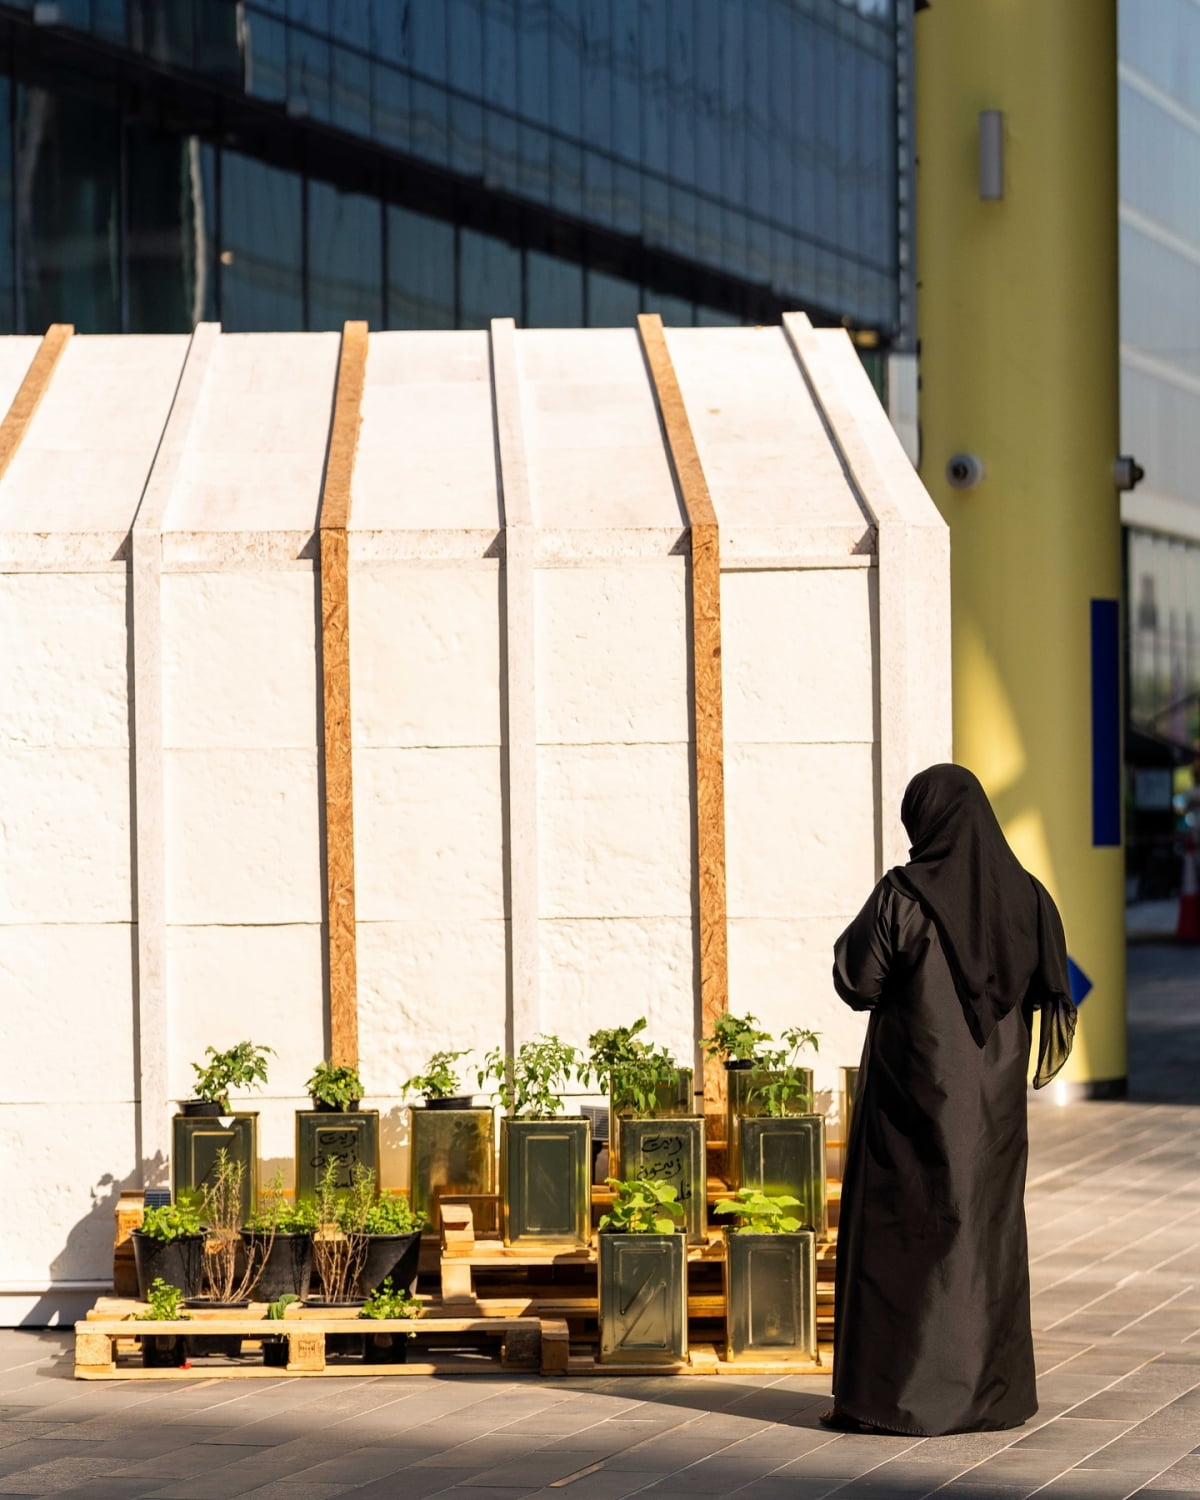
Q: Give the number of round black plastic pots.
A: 12